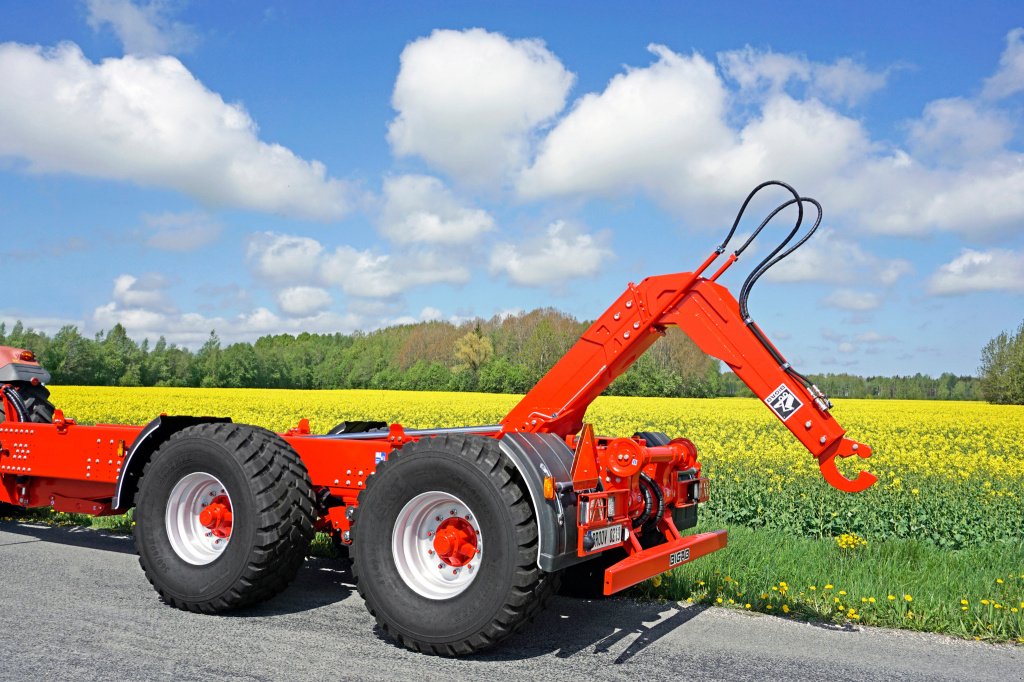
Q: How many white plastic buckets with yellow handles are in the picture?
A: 0